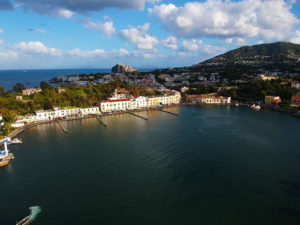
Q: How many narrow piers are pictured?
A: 4